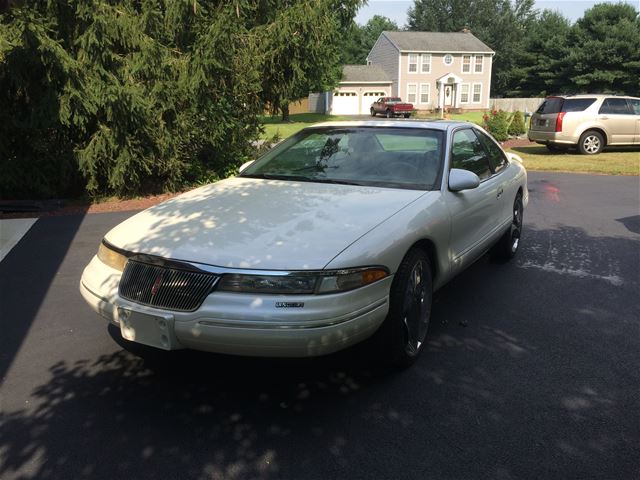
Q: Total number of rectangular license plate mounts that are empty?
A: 1